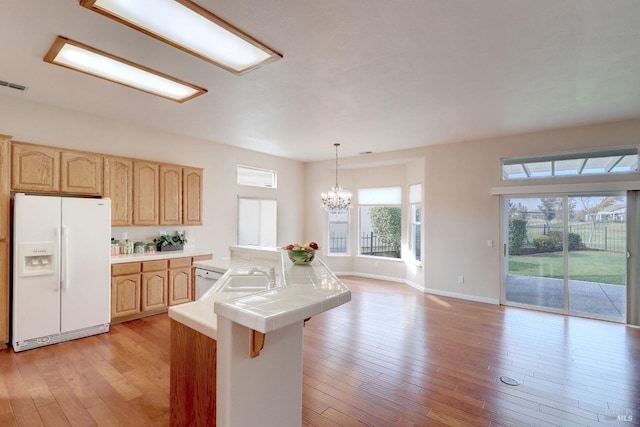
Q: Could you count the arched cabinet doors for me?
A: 9